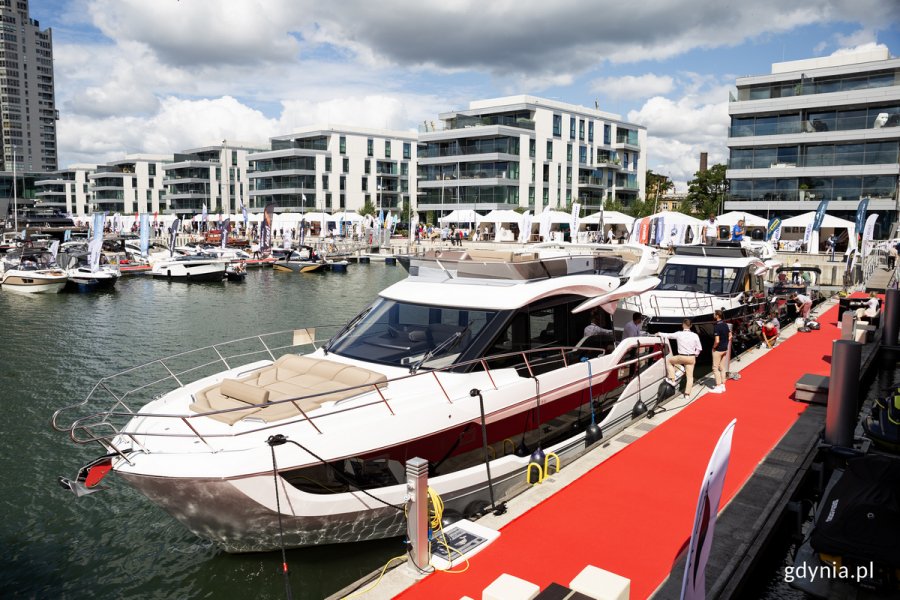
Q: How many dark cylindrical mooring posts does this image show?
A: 2